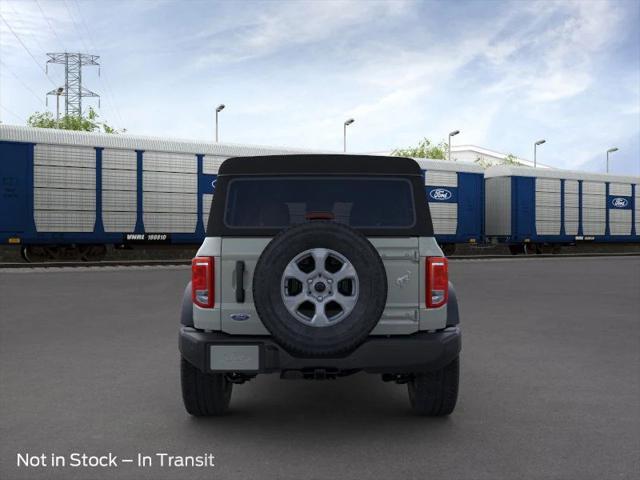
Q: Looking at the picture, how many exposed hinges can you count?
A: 2